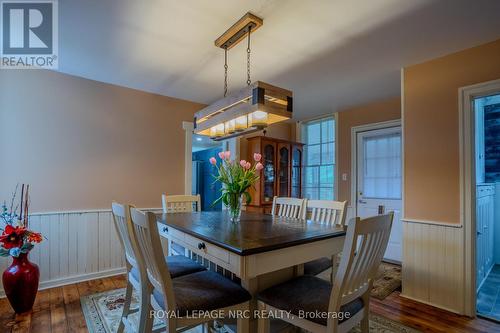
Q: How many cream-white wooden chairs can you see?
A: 6